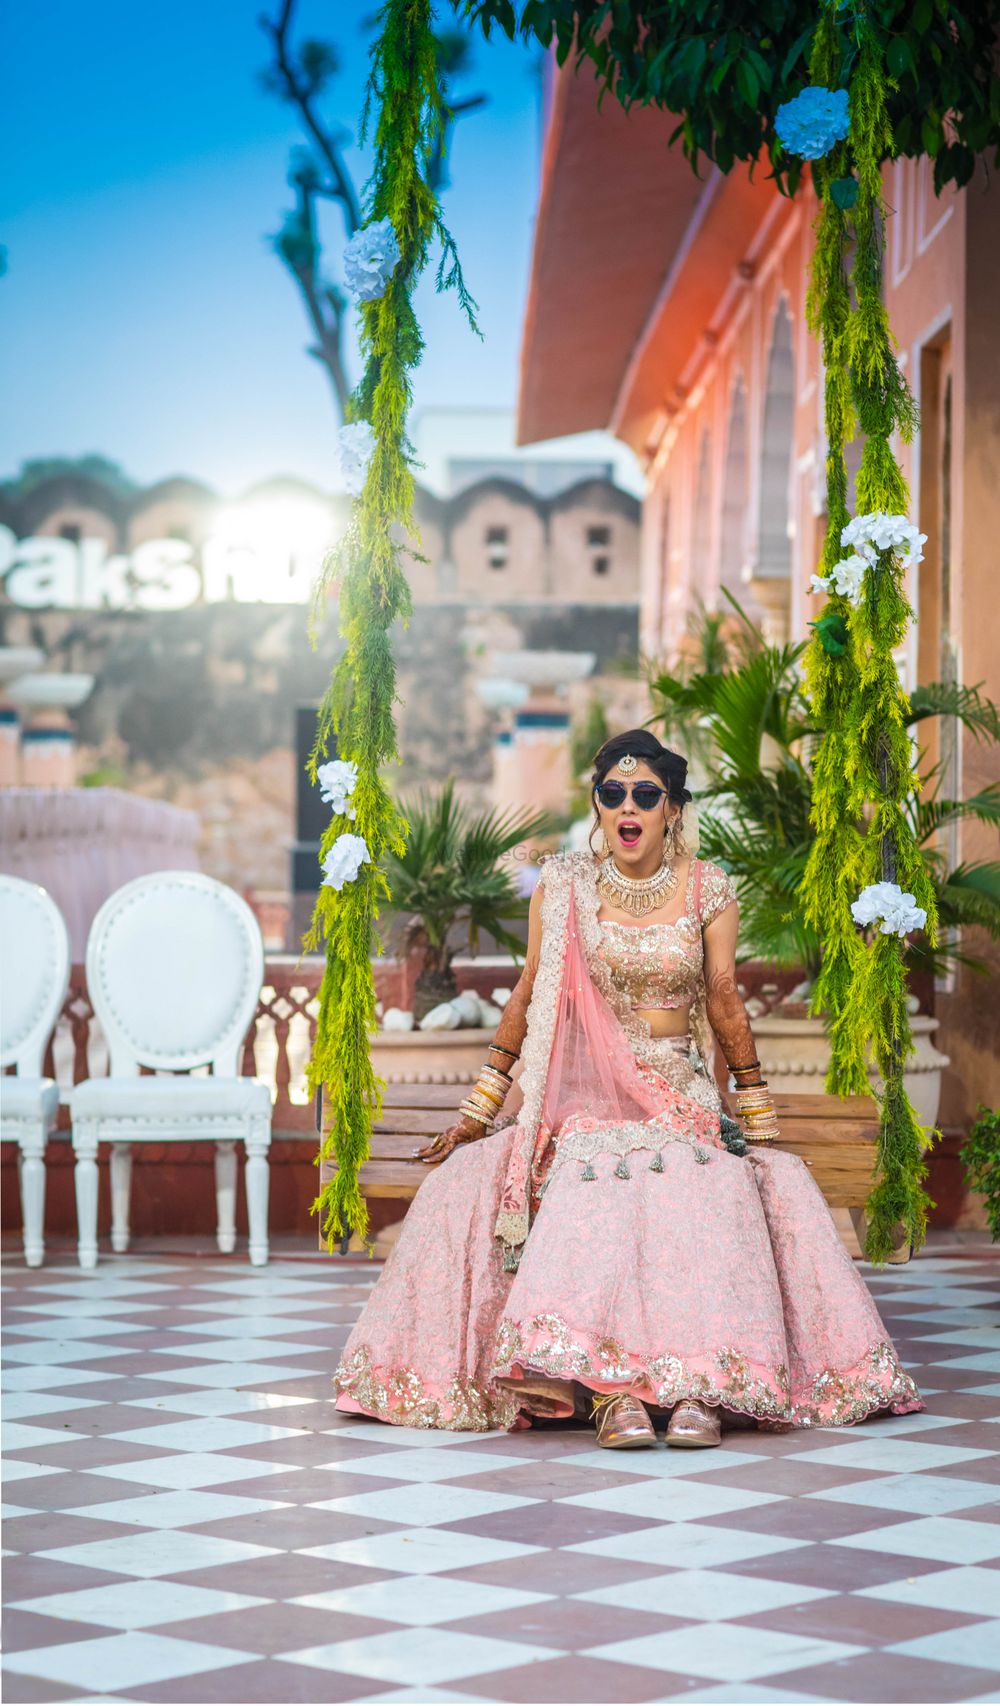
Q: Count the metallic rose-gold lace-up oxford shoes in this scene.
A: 2